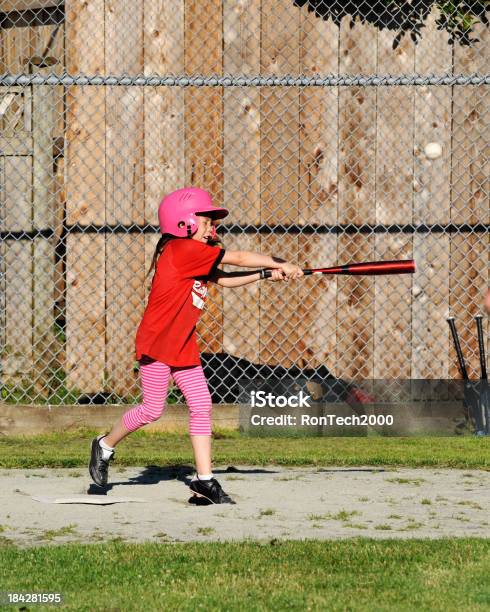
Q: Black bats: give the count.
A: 2